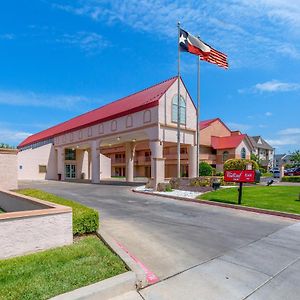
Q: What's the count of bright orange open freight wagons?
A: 0